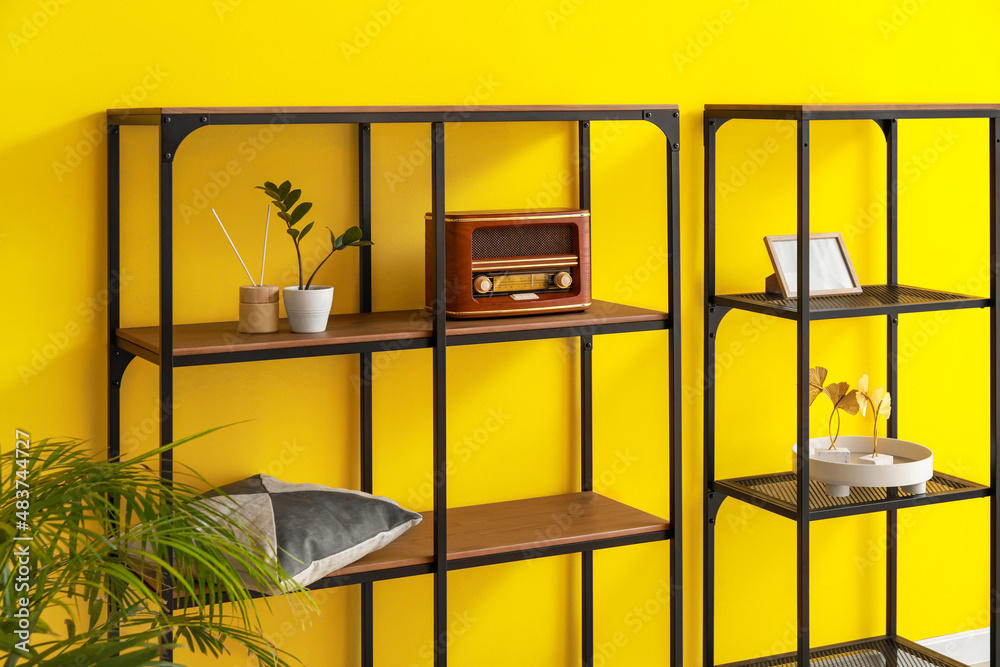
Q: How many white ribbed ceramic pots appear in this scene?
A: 1